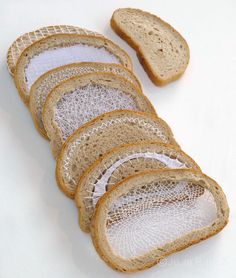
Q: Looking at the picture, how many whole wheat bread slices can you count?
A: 8